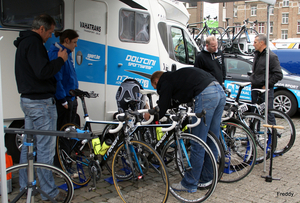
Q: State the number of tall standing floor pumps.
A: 1